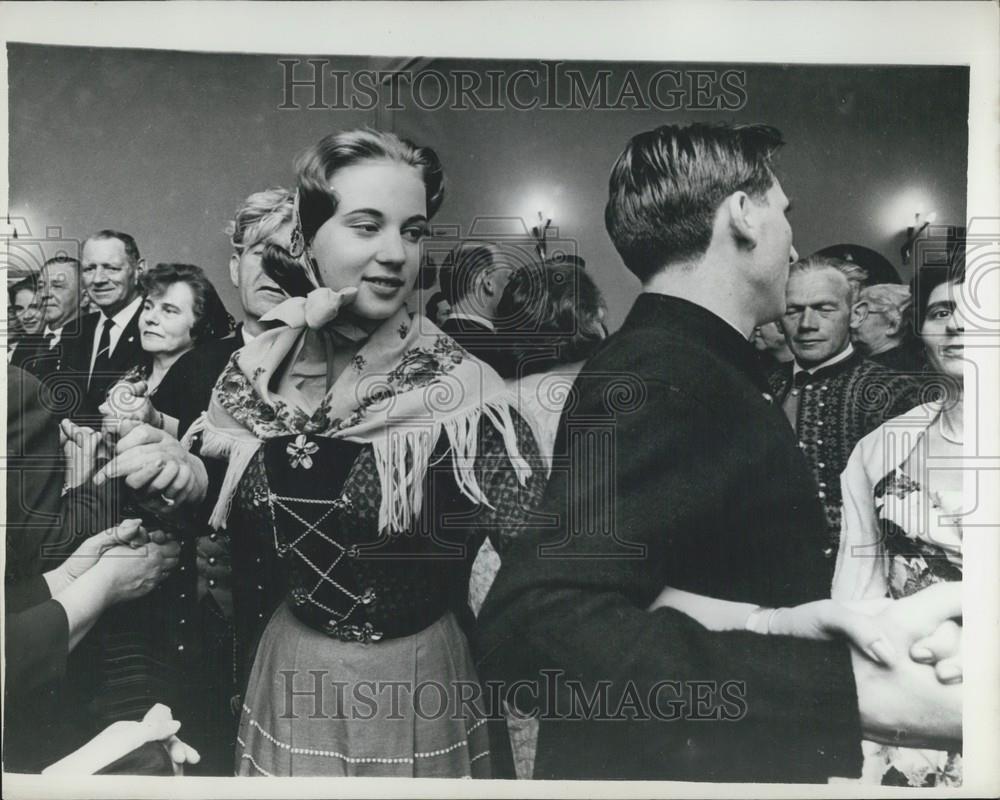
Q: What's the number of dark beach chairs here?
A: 0